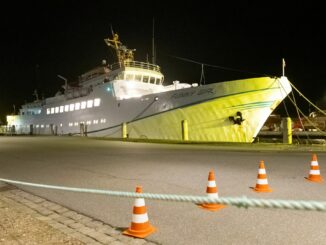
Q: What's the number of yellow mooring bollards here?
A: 3